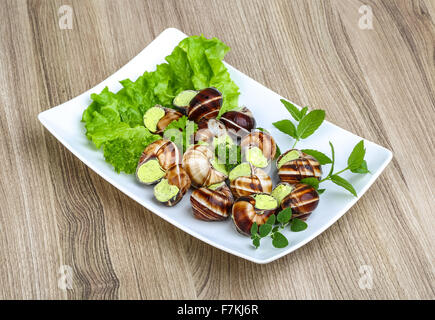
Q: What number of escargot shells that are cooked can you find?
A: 13